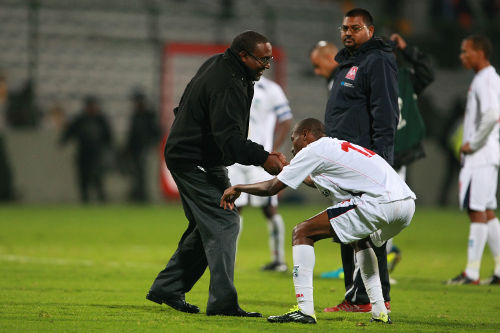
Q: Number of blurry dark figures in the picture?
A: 2